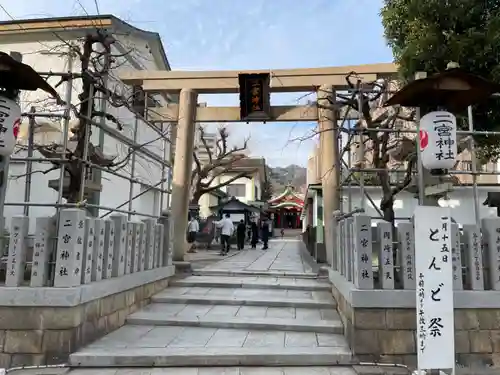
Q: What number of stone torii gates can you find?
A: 1